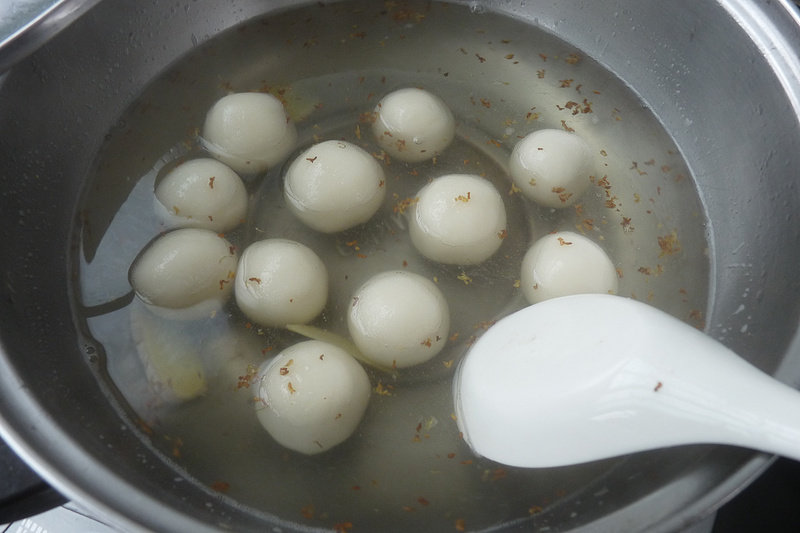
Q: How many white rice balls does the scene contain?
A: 11